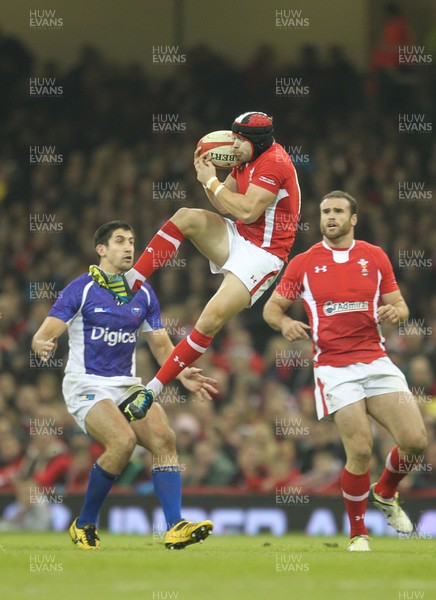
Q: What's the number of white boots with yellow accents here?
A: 2